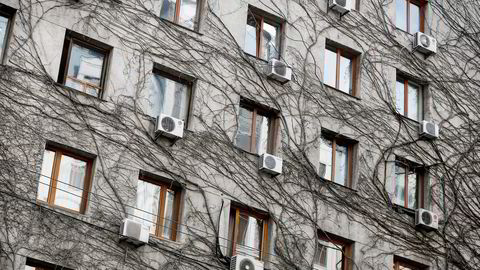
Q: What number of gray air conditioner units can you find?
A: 9